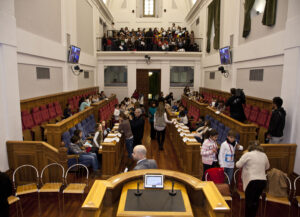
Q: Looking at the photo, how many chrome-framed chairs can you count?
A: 8